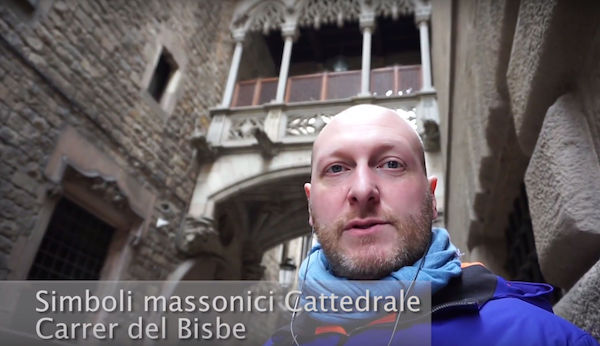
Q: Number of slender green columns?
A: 0